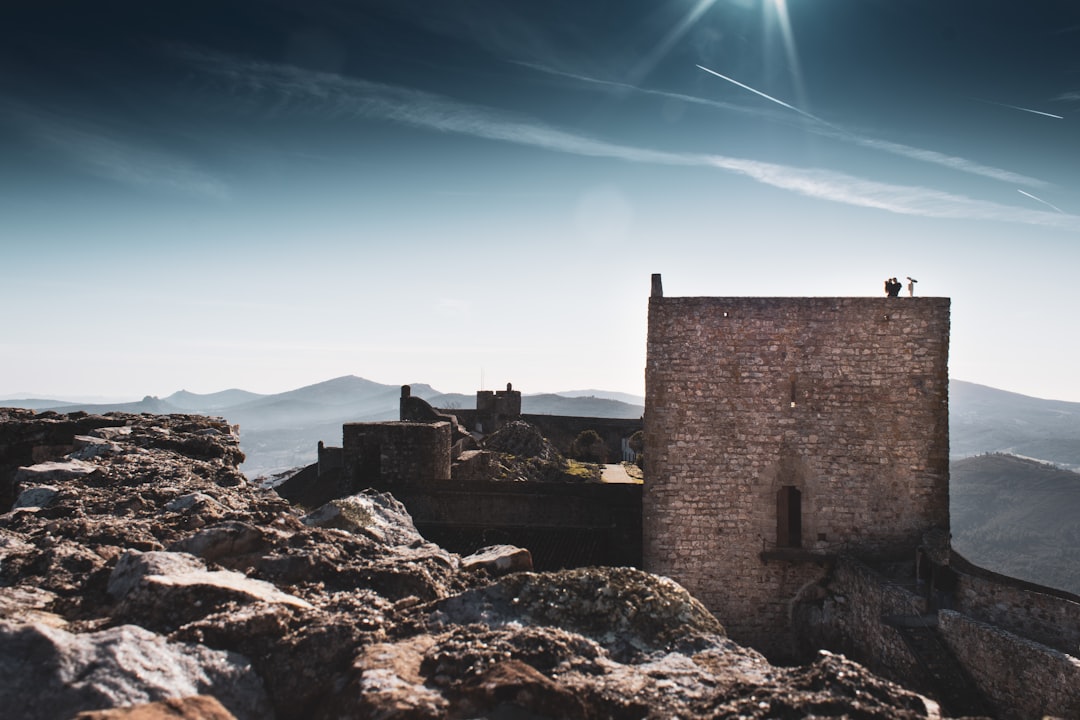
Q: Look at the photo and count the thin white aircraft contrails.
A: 3